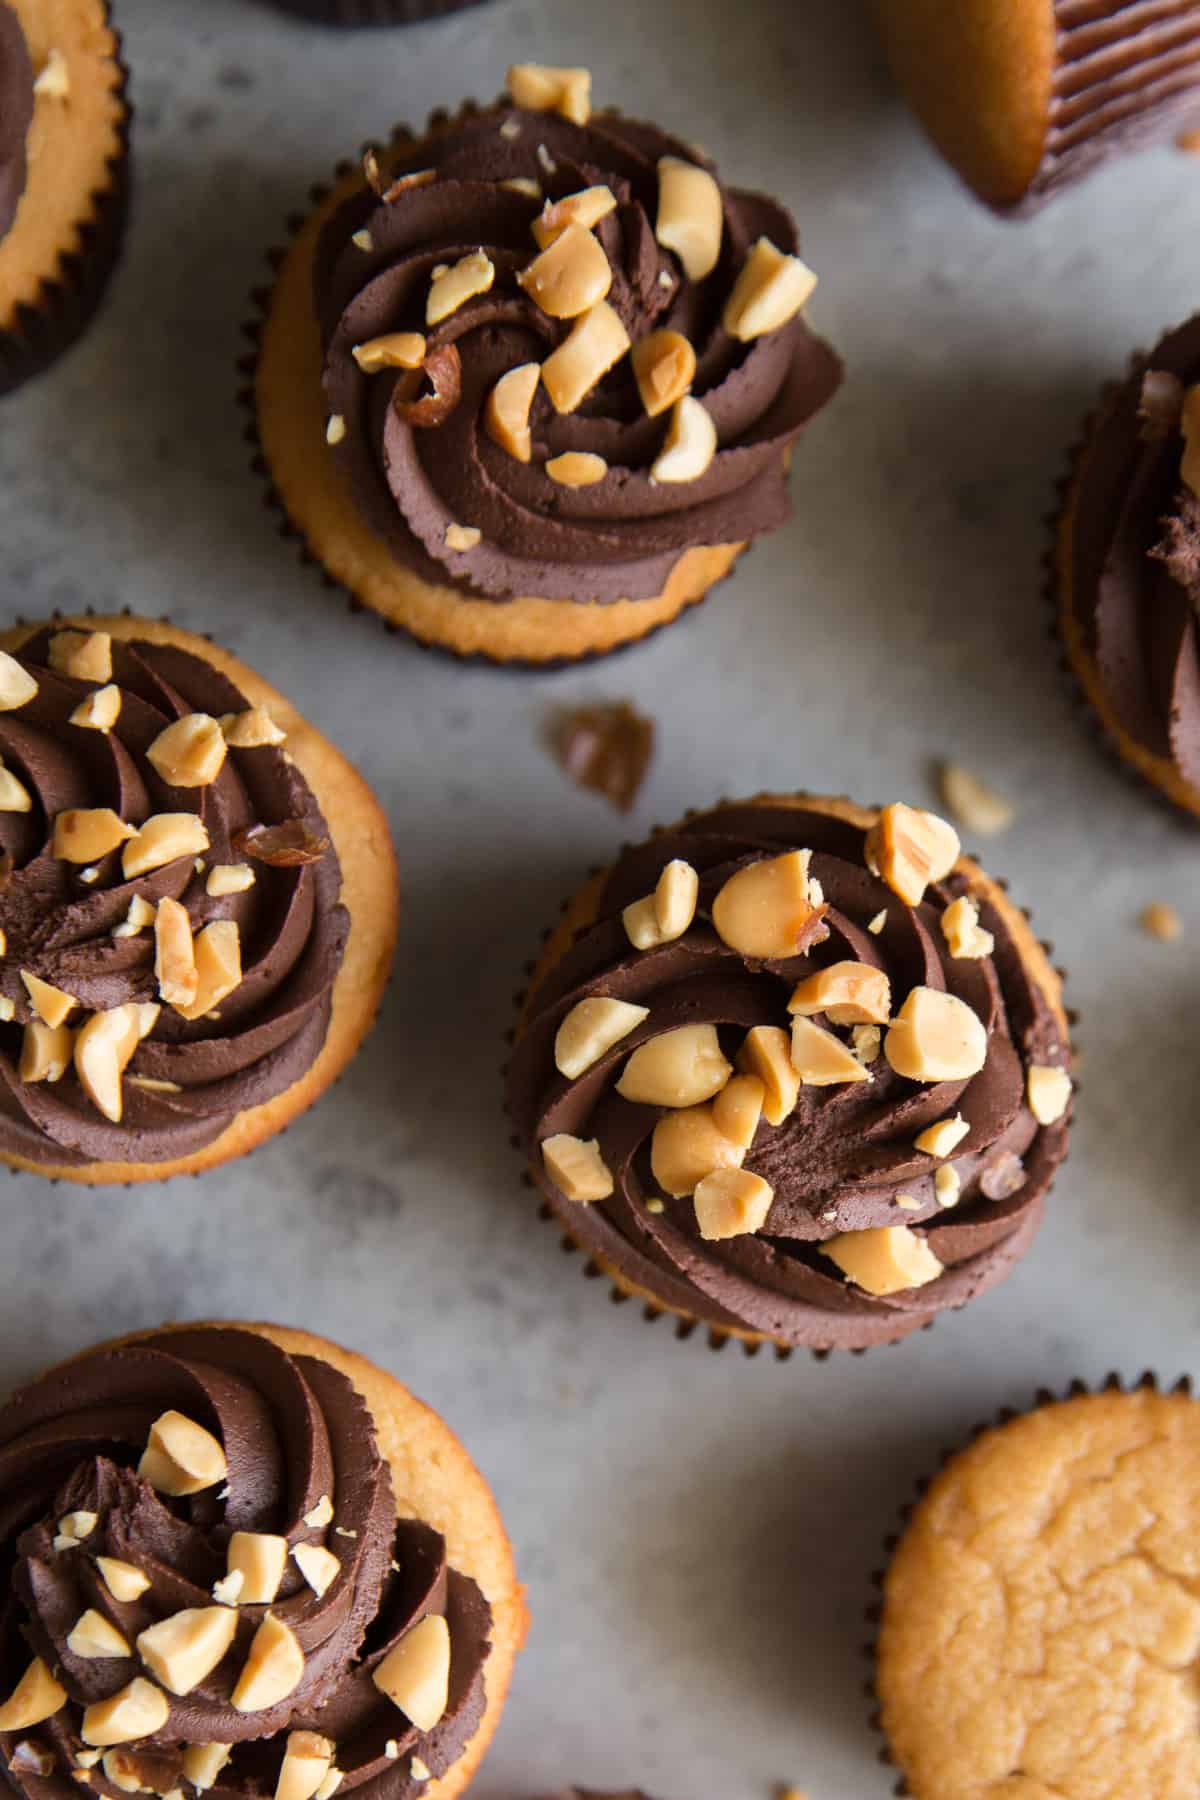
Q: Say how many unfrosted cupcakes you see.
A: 2